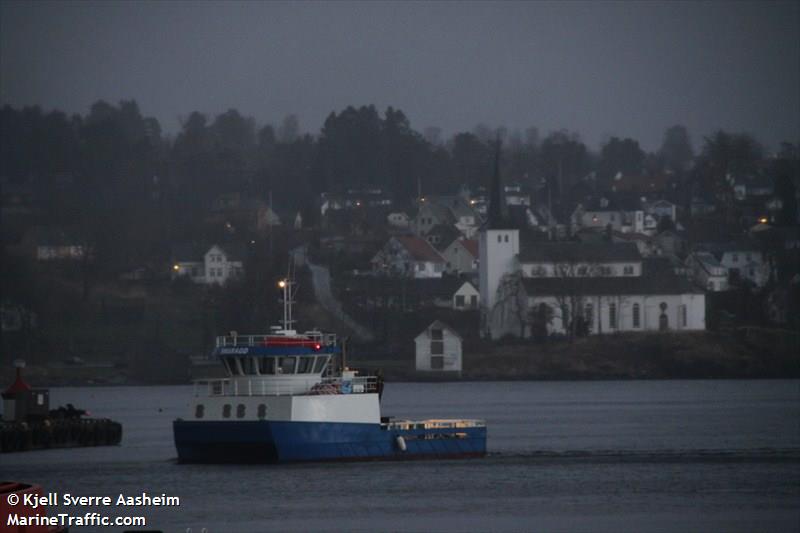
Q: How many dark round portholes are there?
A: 4